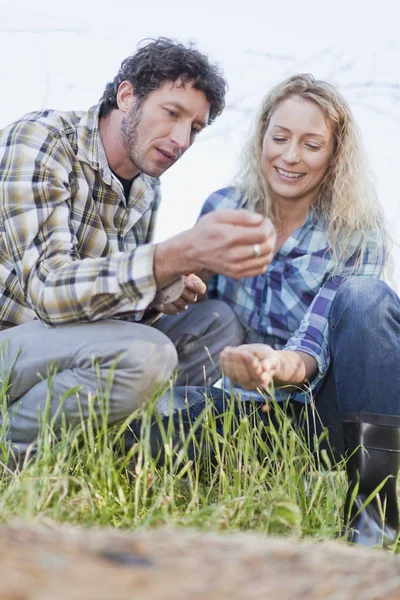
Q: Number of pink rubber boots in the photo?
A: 0